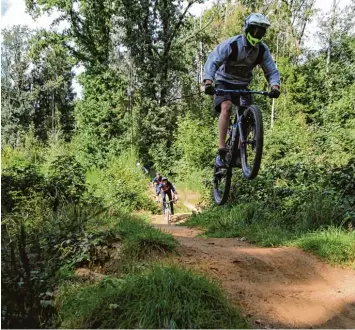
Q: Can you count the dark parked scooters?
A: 0